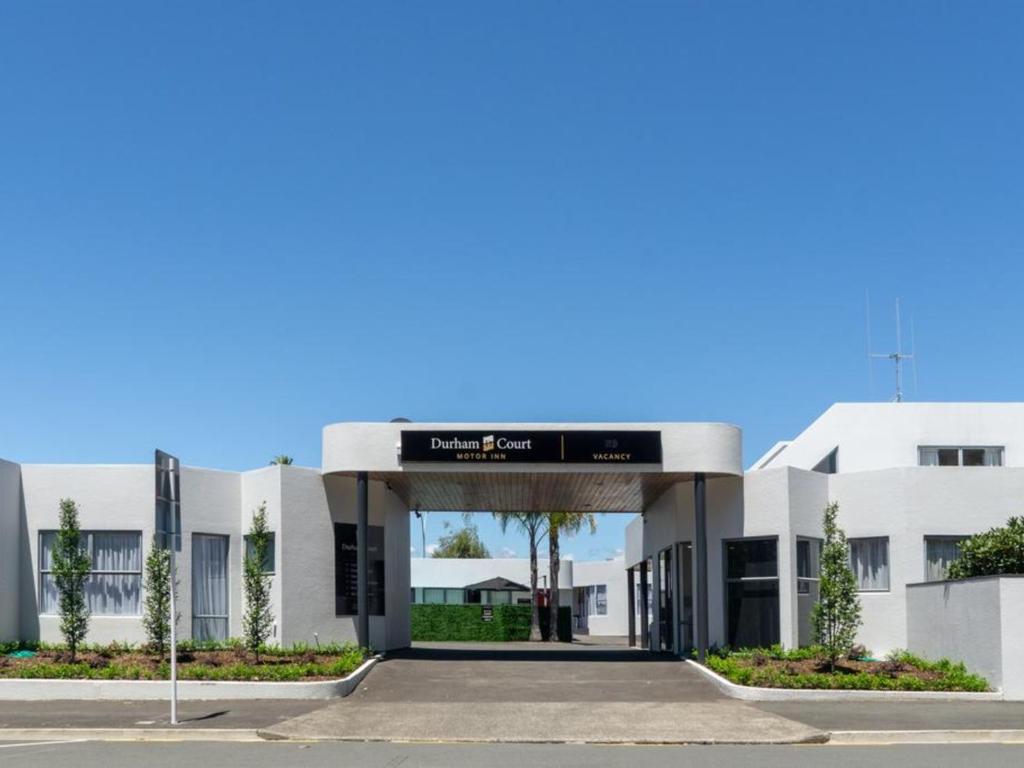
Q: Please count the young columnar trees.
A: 4